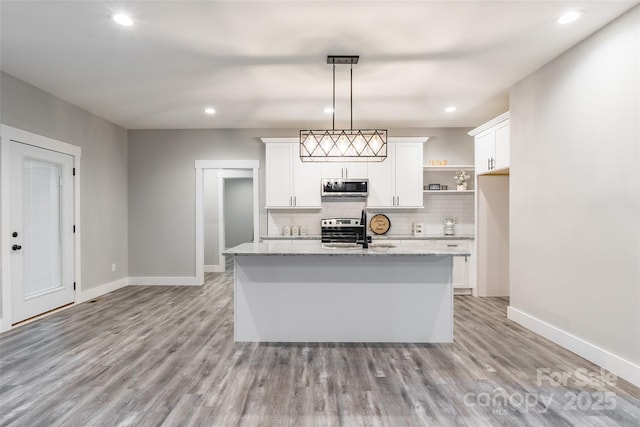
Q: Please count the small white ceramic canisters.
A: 3